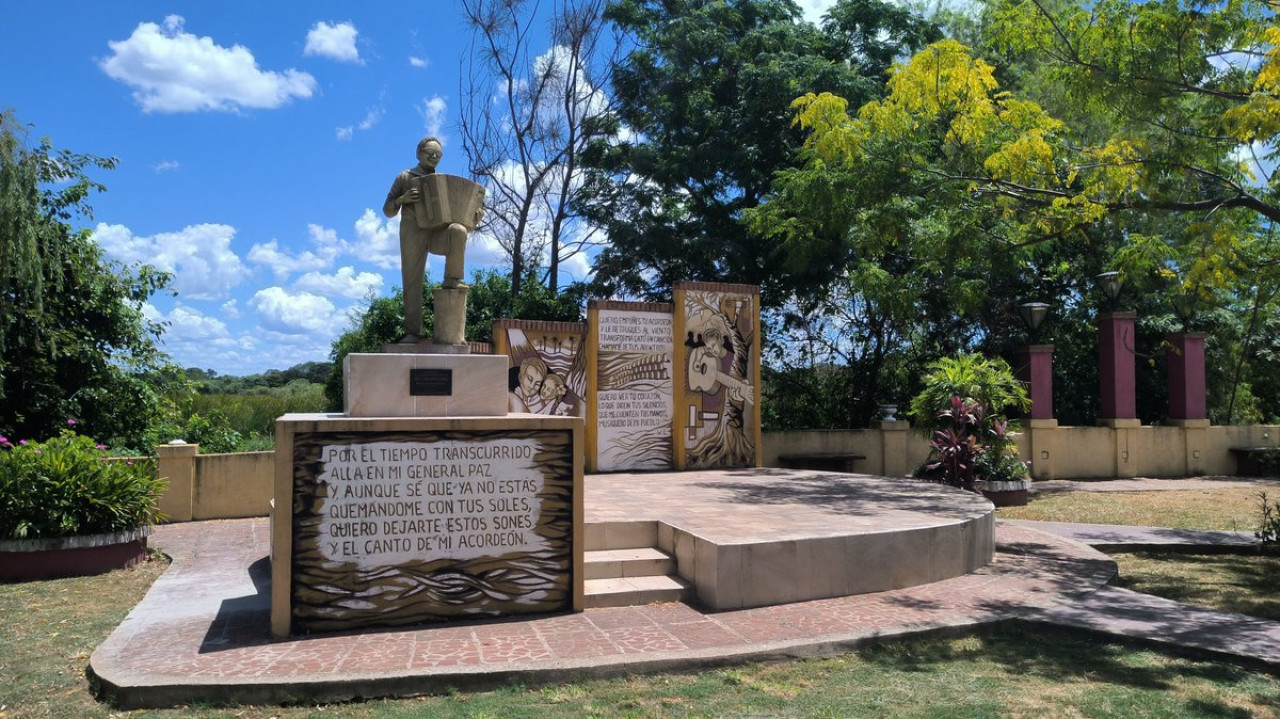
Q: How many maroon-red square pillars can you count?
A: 3